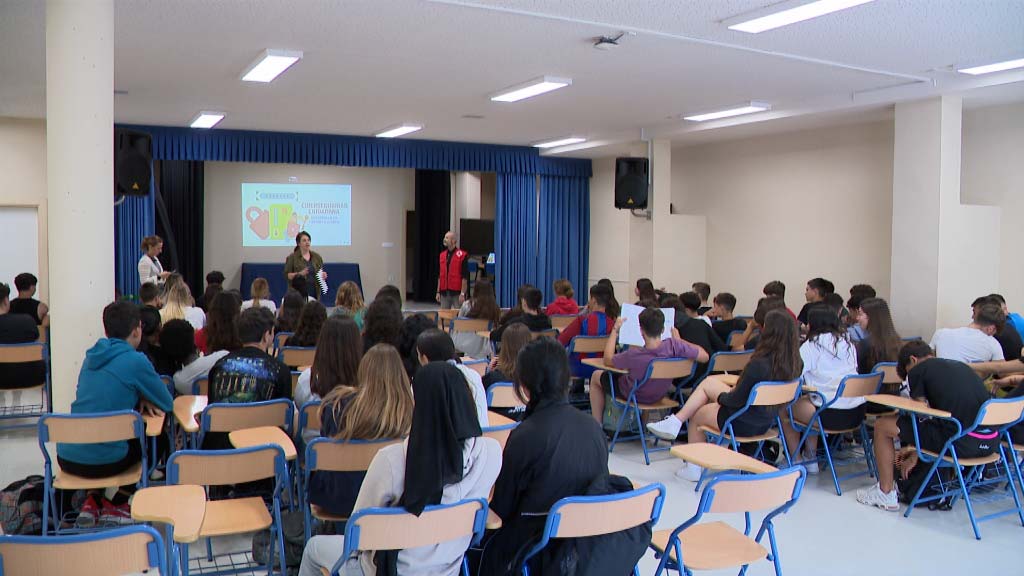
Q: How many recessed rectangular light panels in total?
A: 8